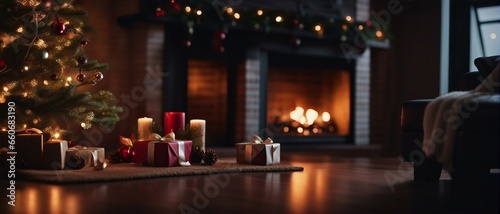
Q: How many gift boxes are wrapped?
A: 5